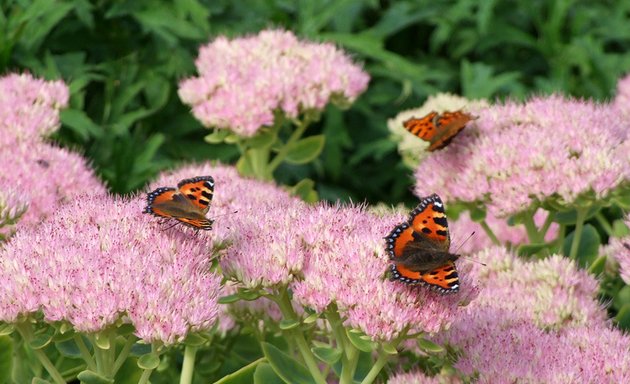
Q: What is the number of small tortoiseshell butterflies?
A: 2